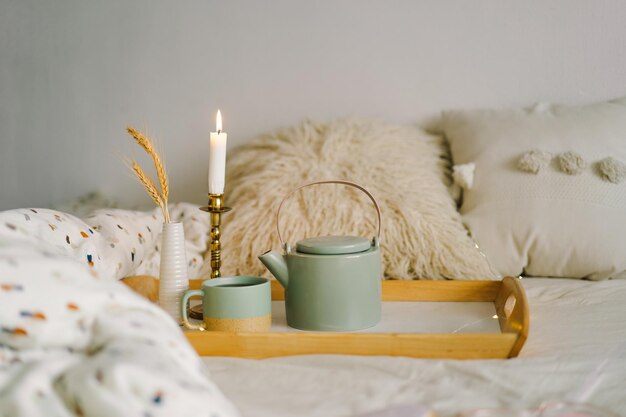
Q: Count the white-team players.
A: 0